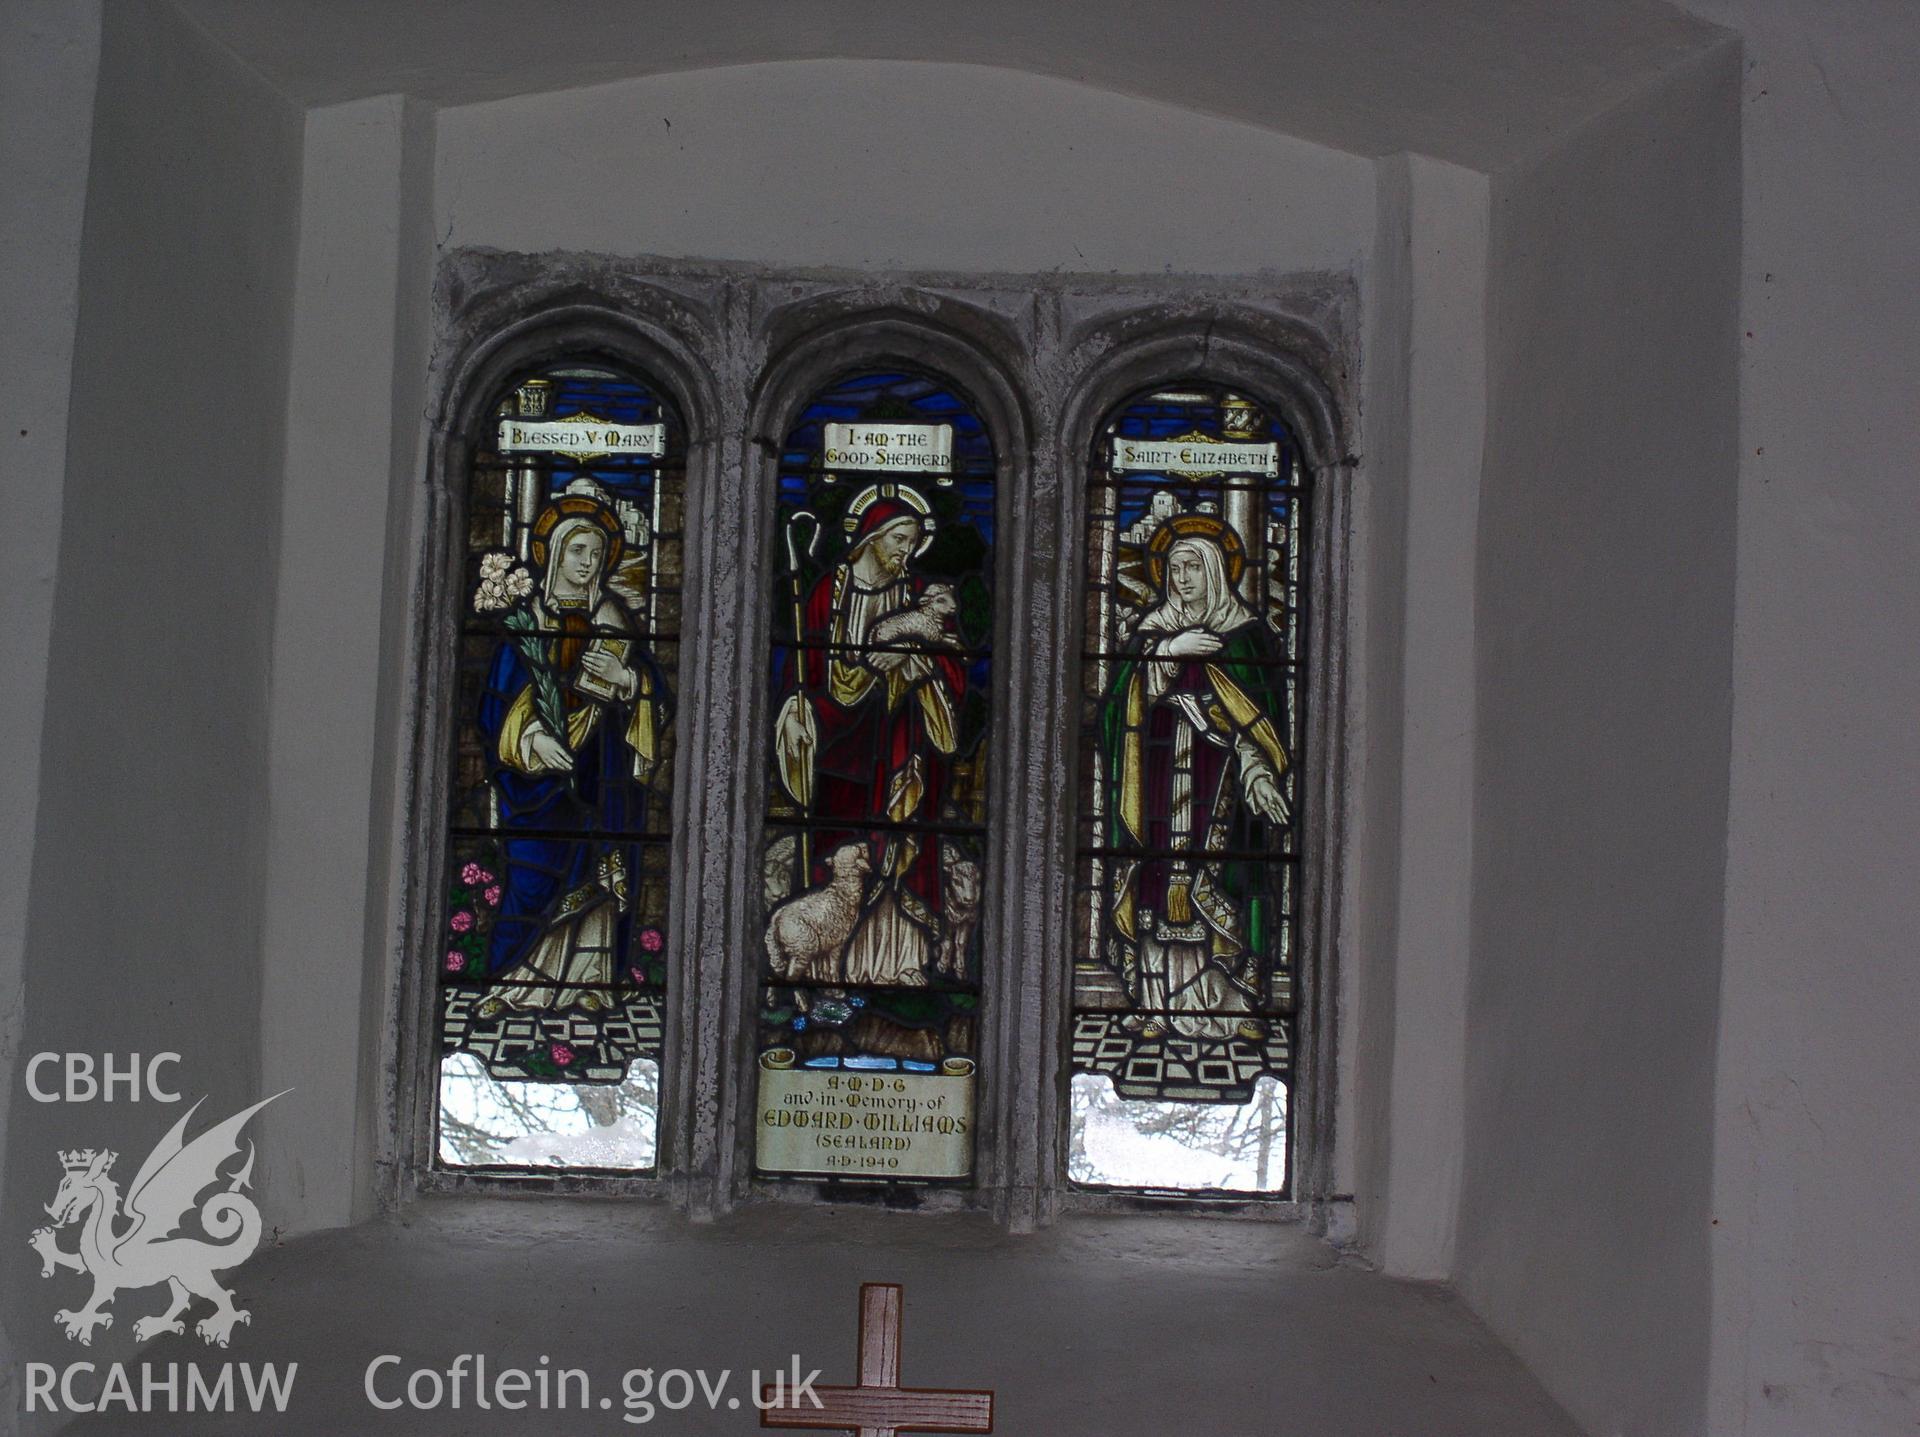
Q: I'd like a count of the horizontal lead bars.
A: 12